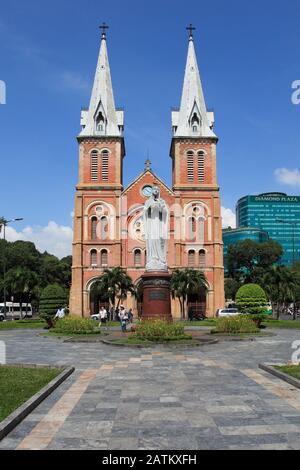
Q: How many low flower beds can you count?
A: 3